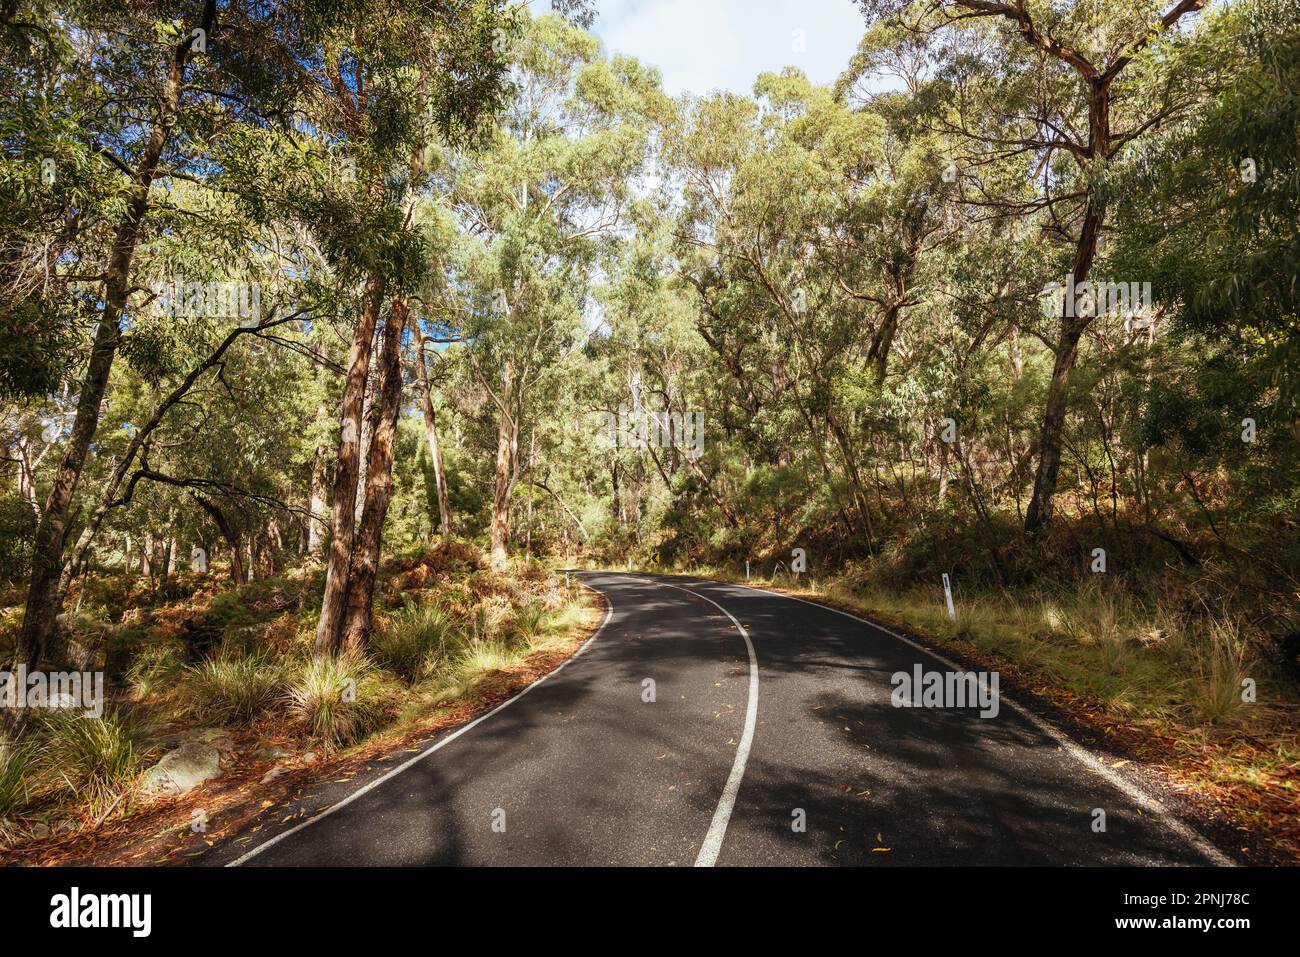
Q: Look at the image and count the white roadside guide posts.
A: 4